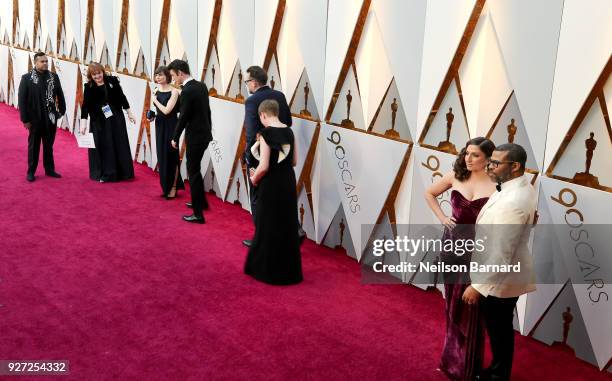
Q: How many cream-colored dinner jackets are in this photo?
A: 1